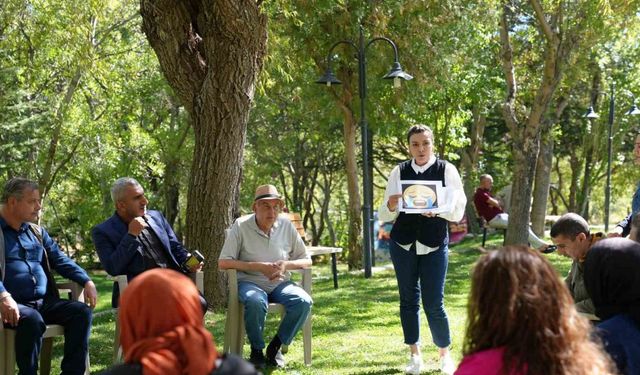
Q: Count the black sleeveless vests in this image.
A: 1